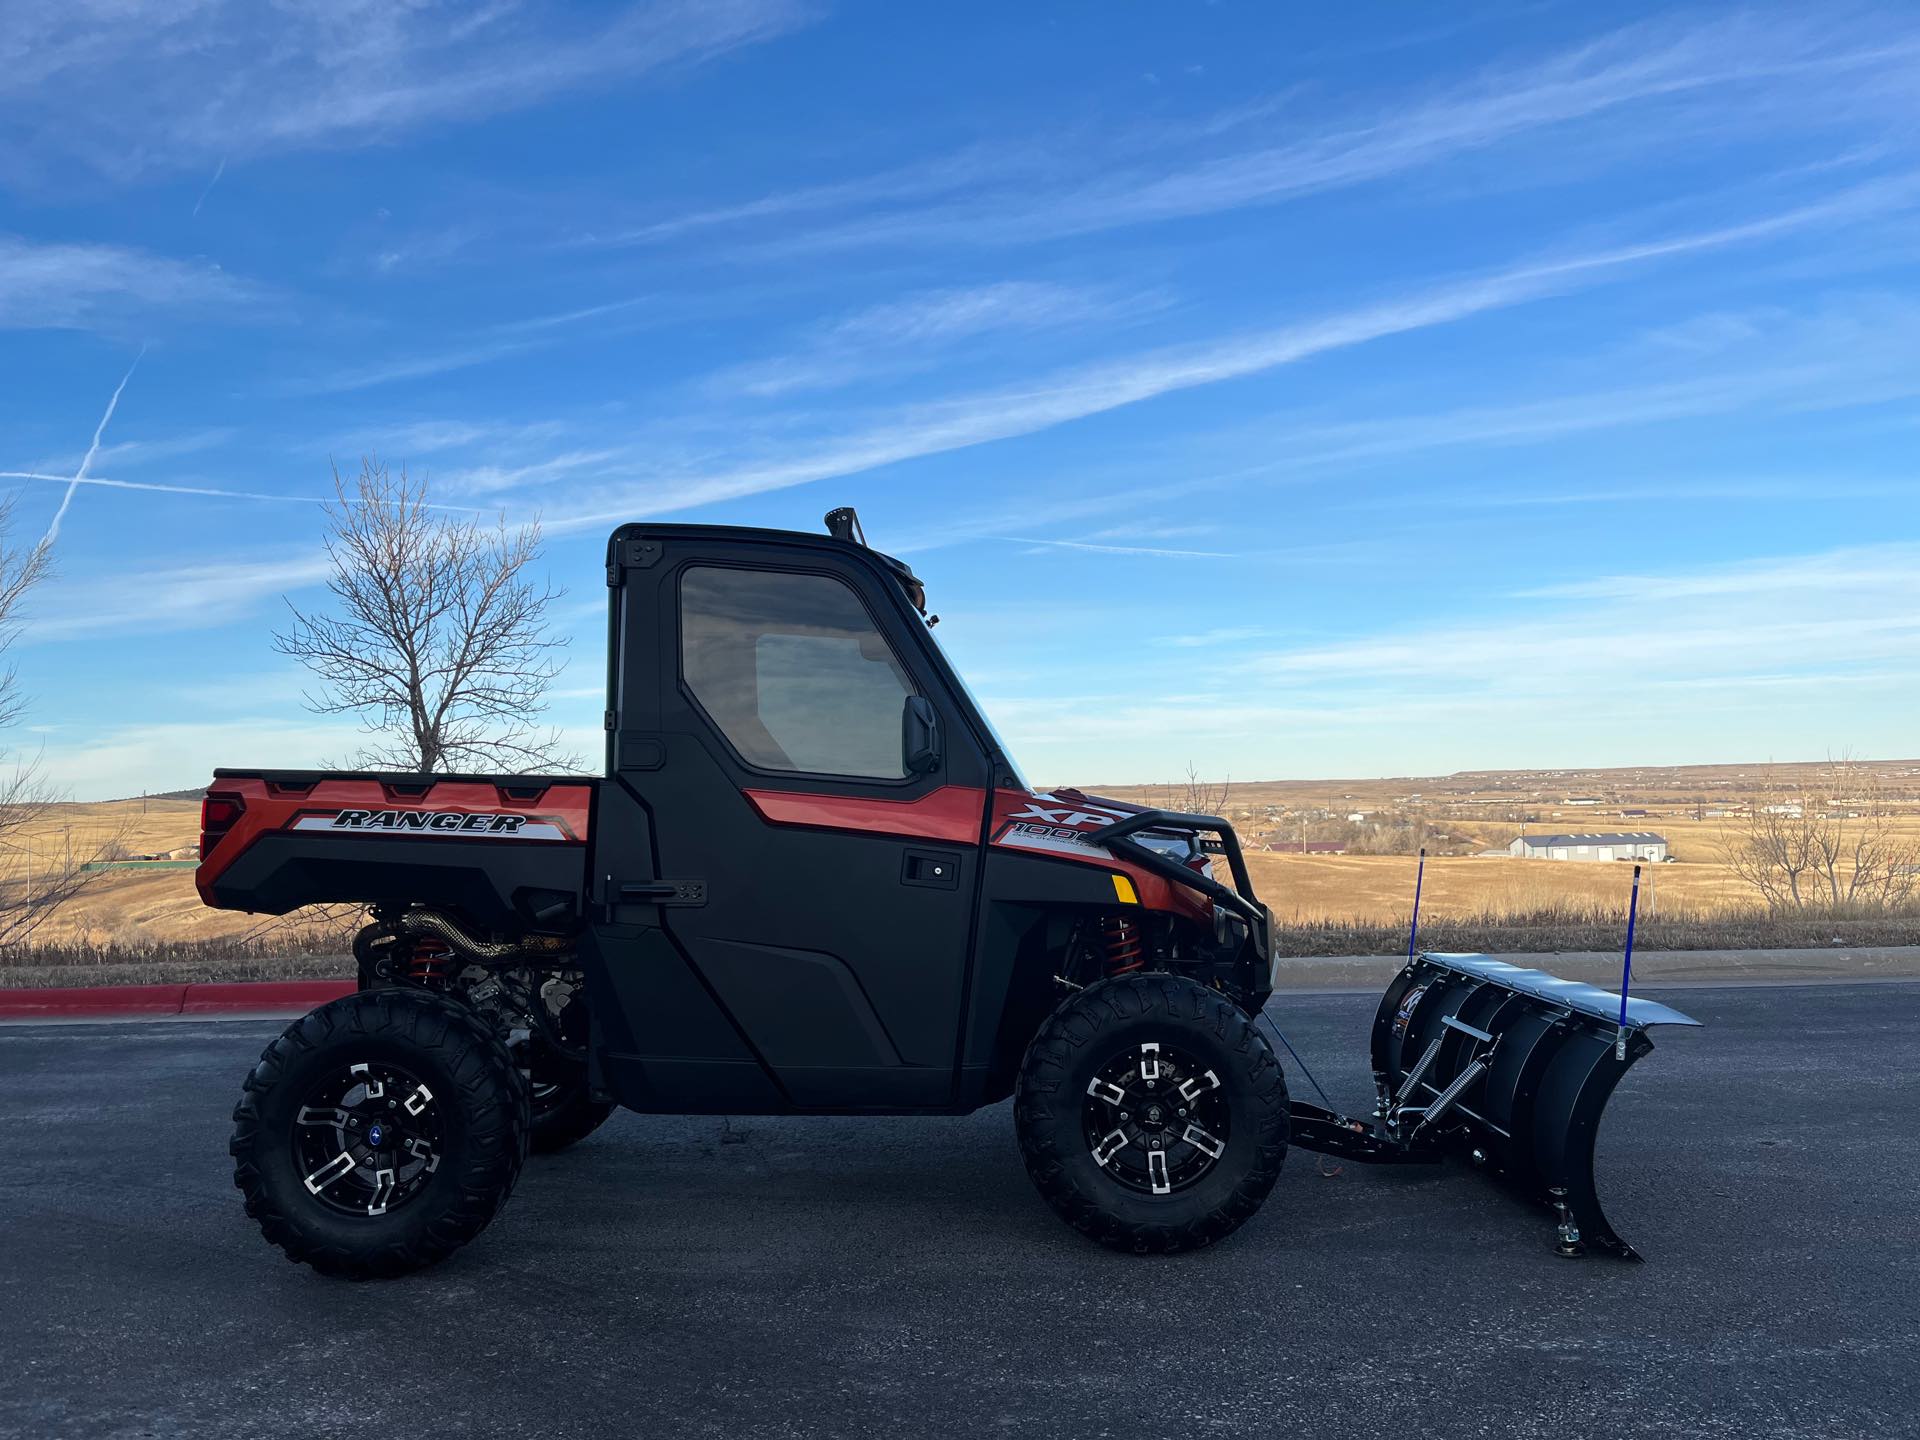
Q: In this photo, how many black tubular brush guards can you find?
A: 1